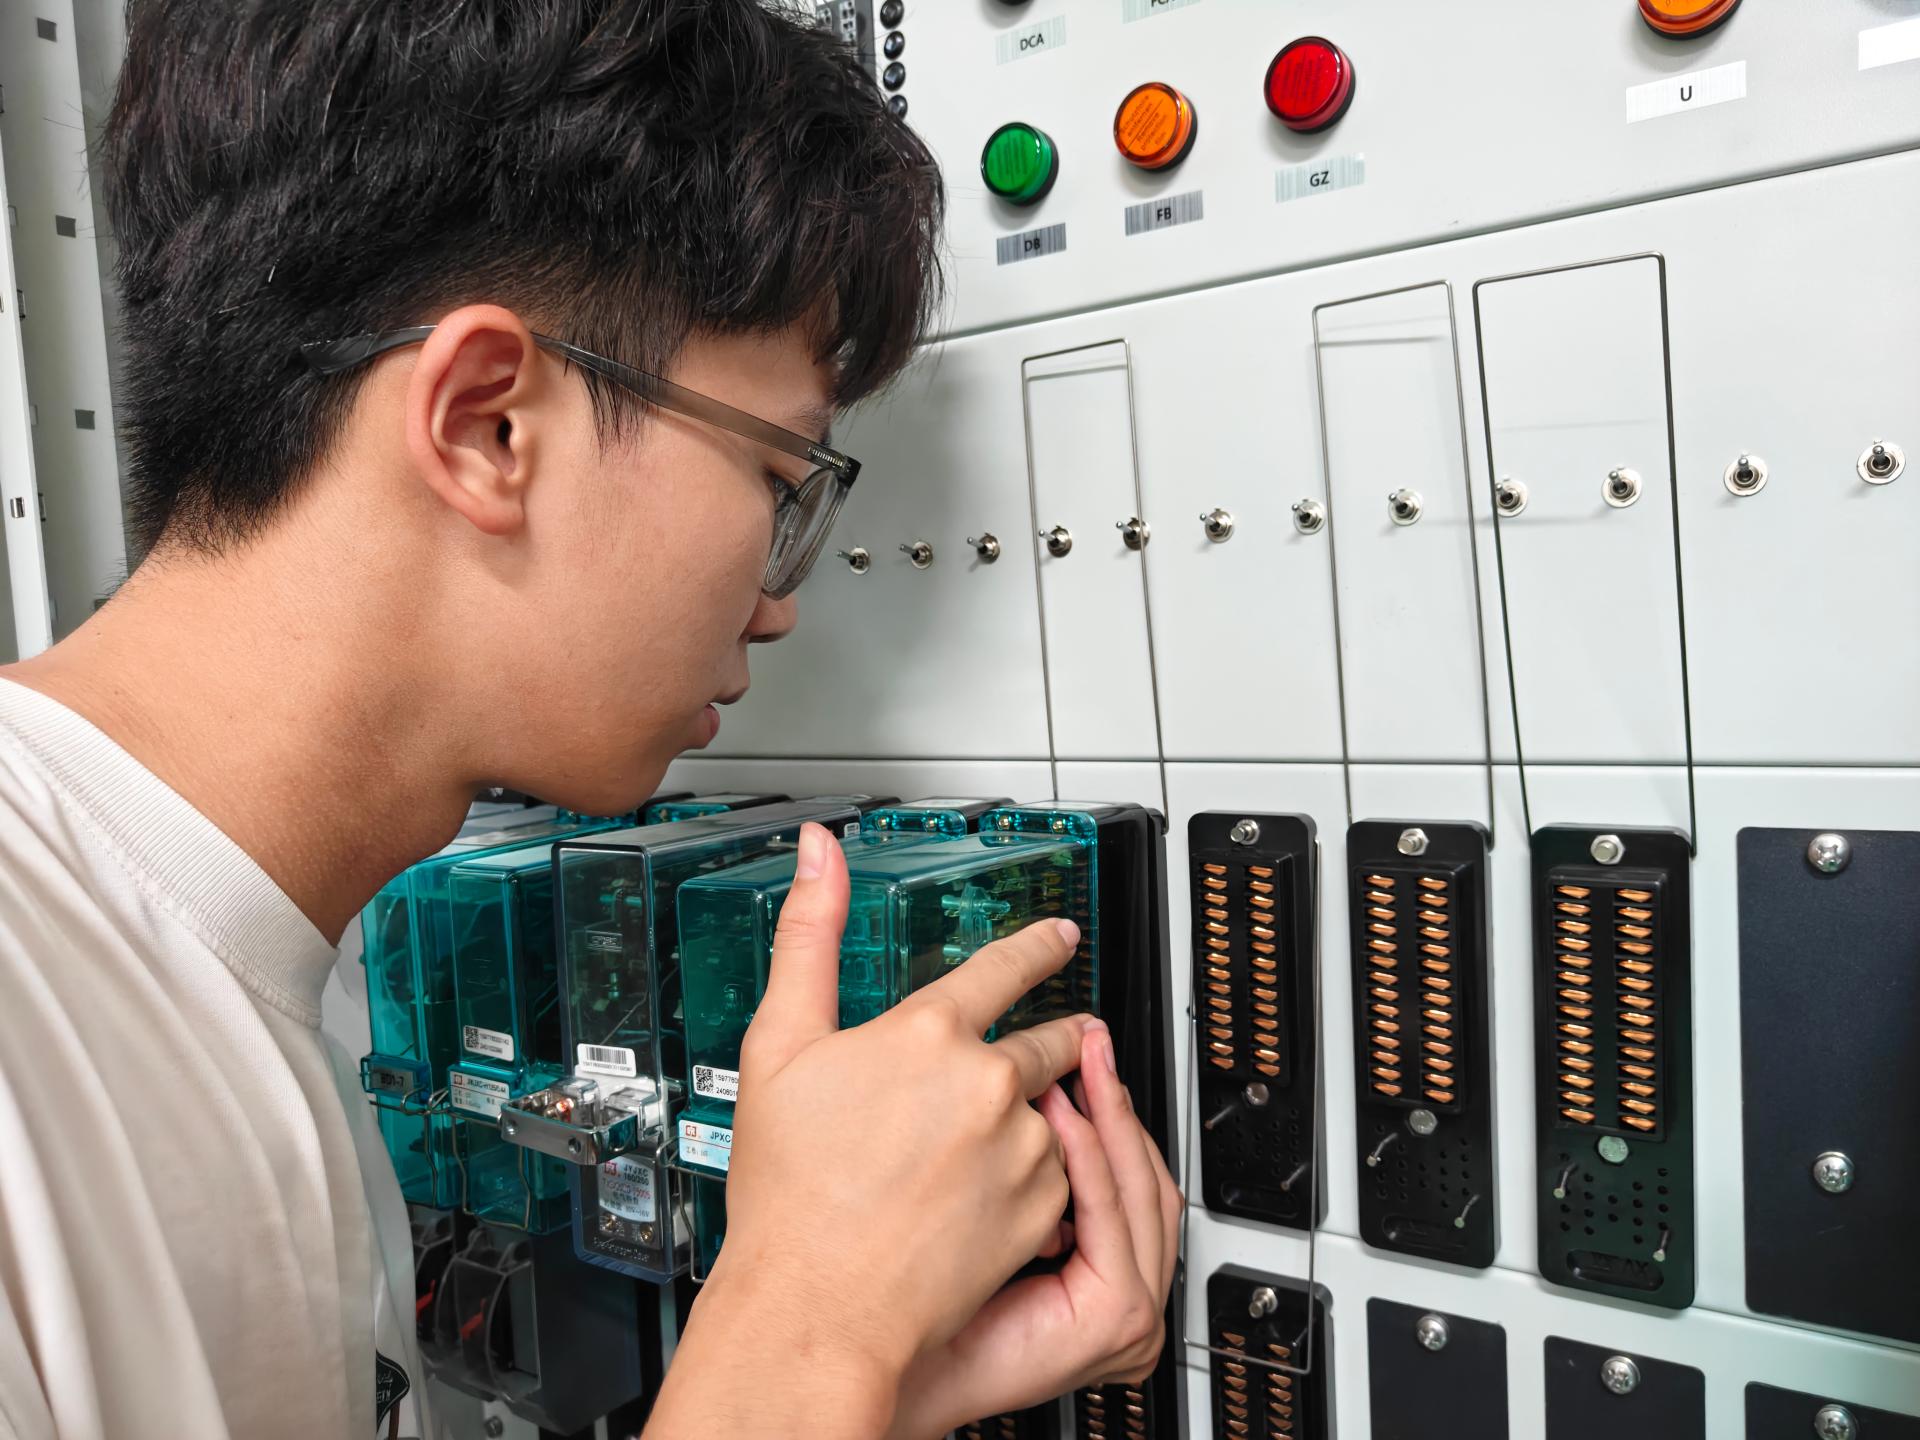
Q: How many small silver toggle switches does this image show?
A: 12